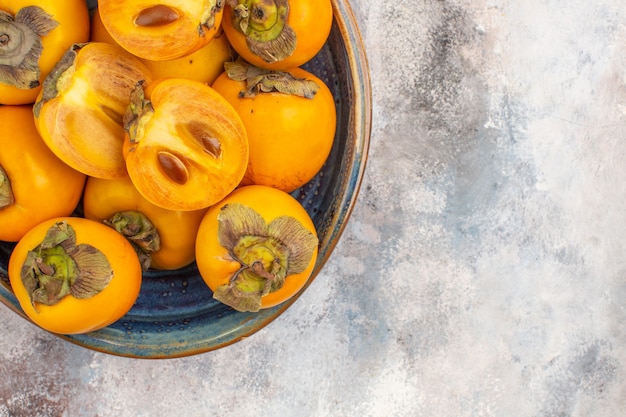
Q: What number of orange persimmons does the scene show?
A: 11